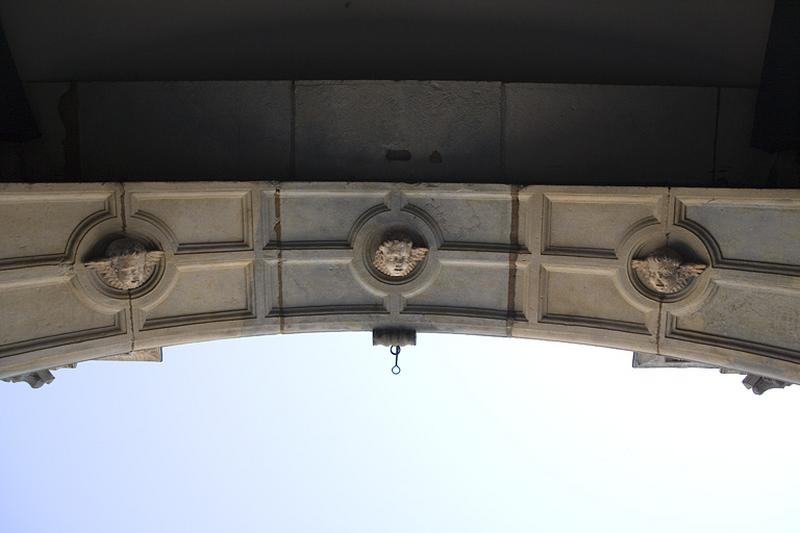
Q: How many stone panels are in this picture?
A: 12